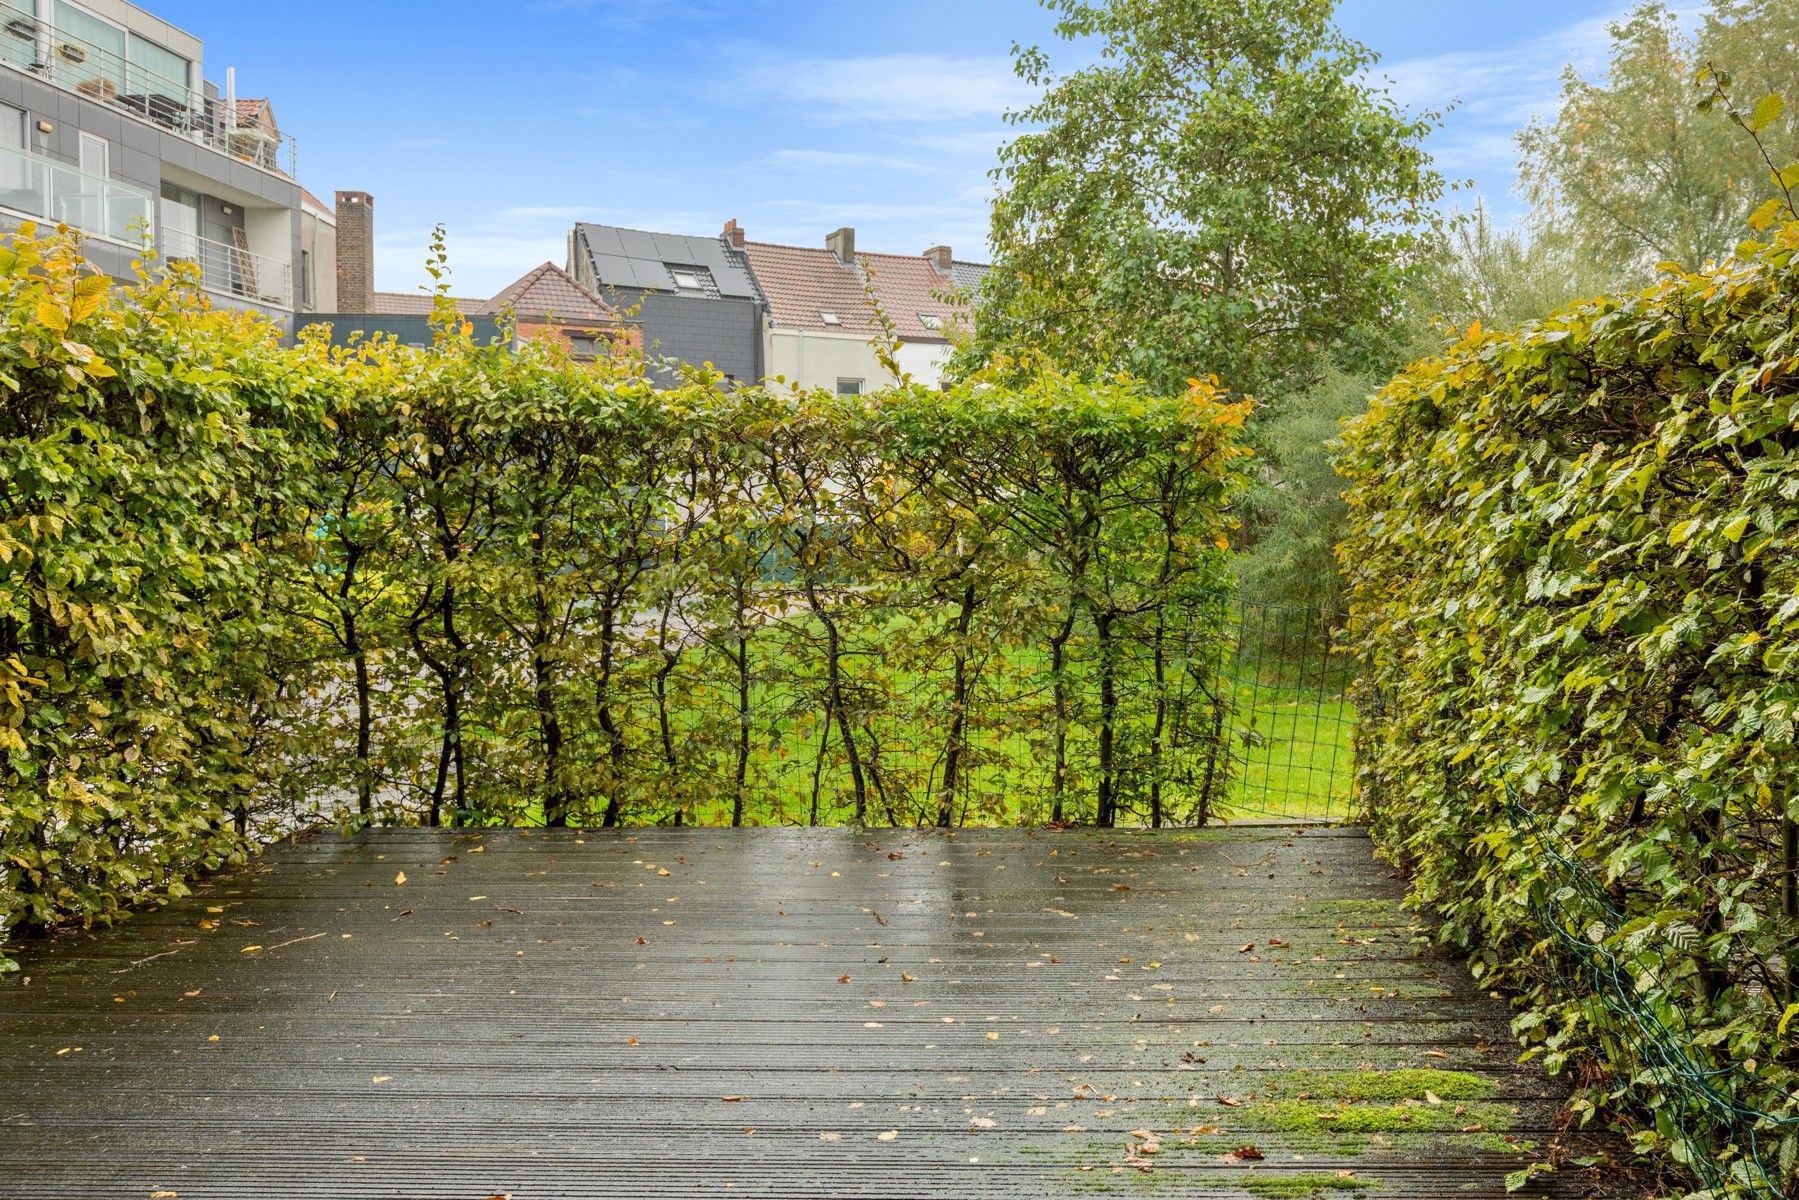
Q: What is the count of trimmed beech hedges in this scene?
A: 3